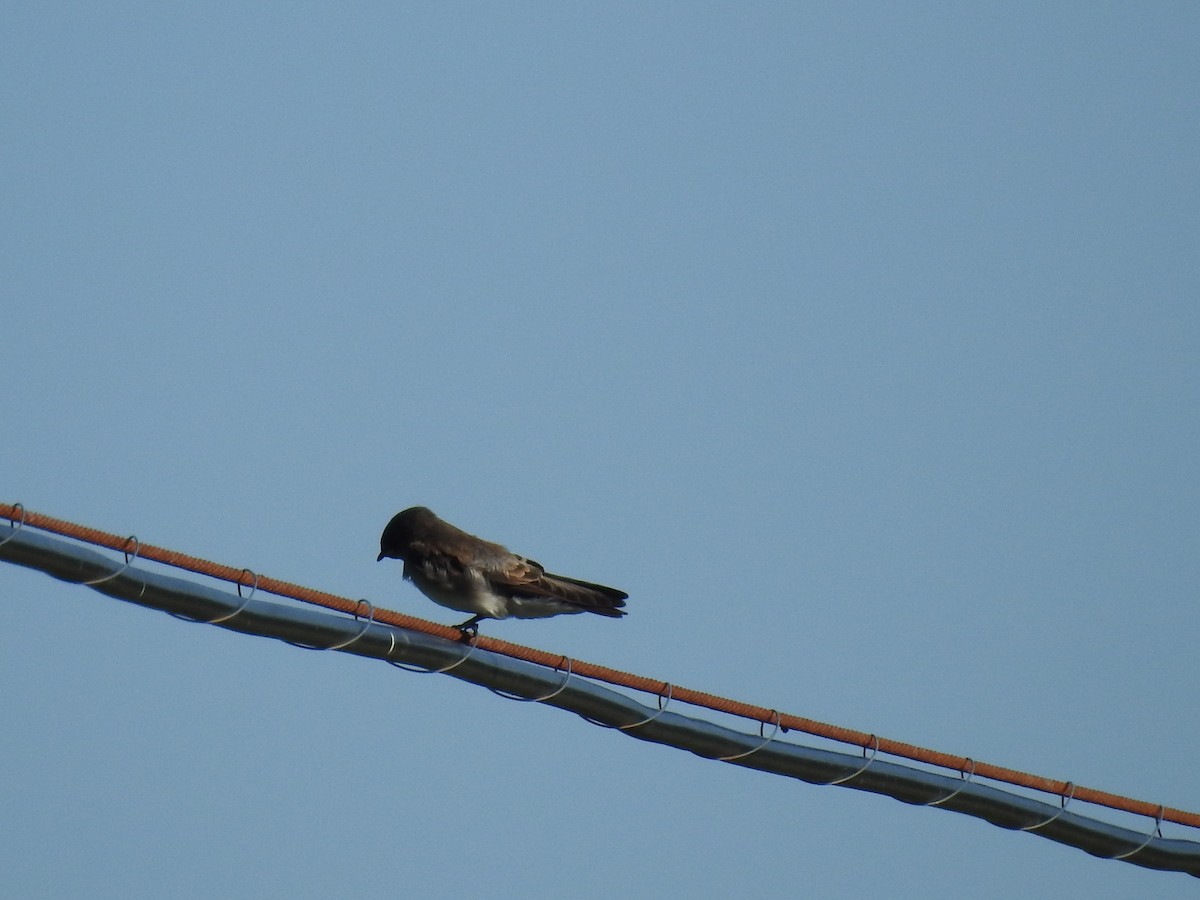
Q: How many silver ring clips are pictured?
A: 12